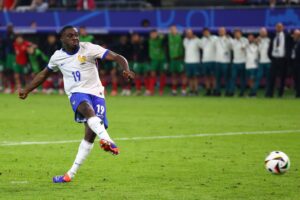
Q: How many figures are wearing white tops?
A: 7